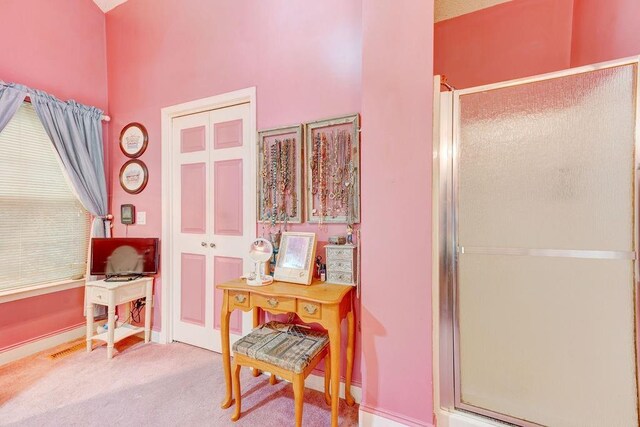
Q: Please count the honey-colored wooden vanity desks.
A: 1